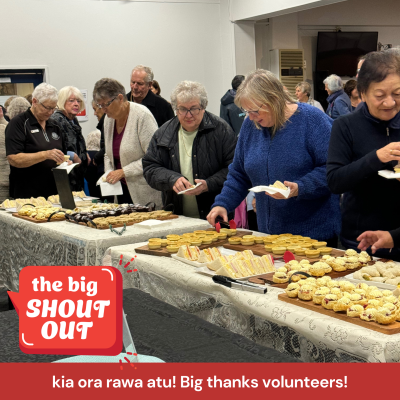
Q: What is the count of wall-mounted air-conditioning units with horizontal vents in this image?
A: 1